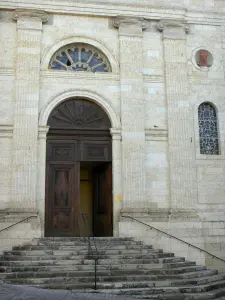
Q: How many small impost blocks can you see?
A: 2